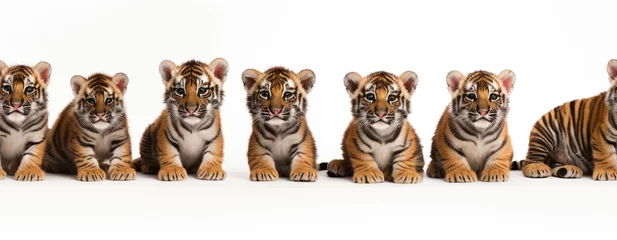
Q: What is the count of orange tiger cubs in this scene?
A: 7